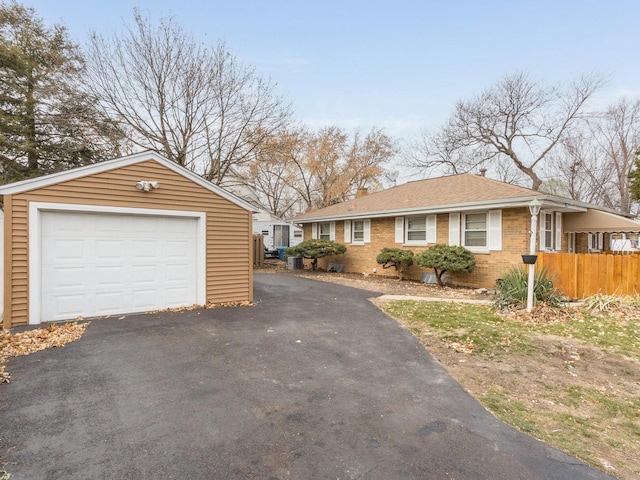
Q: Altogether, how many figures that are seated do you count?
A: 0